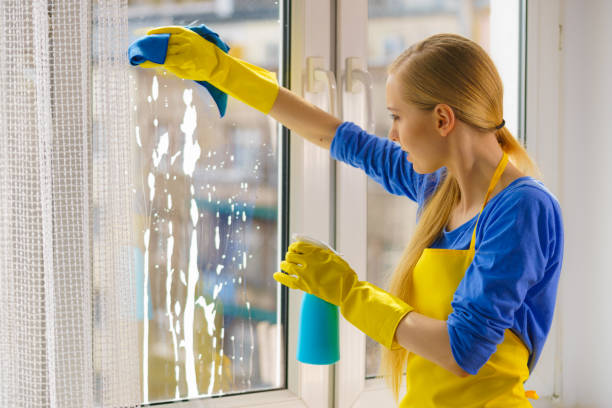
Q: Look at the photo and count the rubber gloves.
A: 2